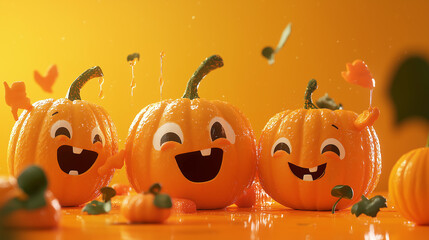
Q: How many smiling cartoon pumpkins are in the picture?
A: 3